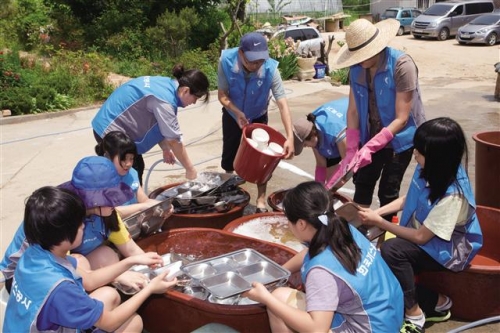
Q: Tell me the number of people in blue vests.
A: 9